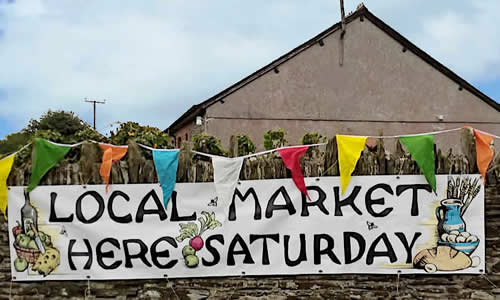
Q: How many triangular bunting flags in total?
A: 9